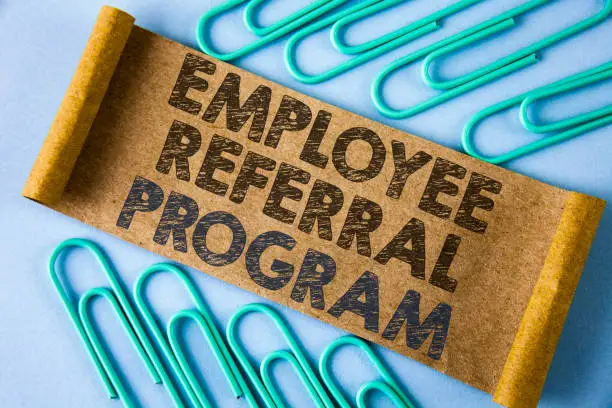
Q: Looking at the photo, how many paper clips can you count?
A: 8